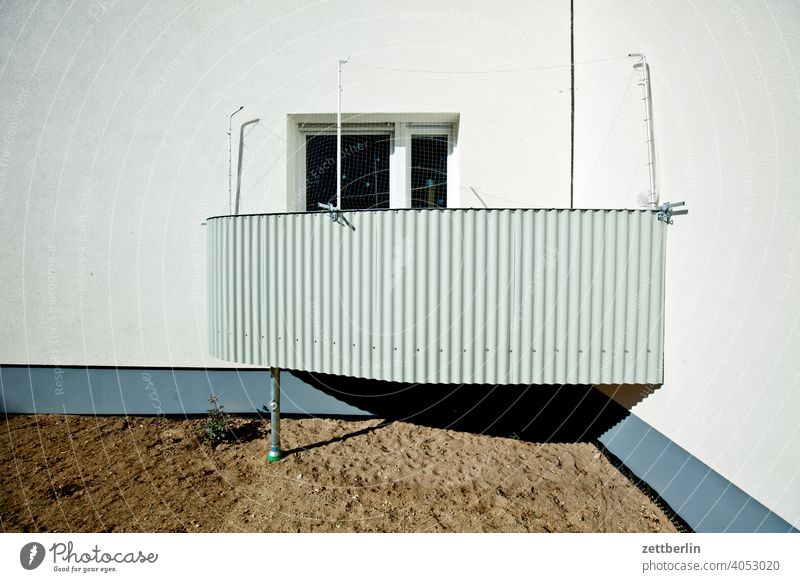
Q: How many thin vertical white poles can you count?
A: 3